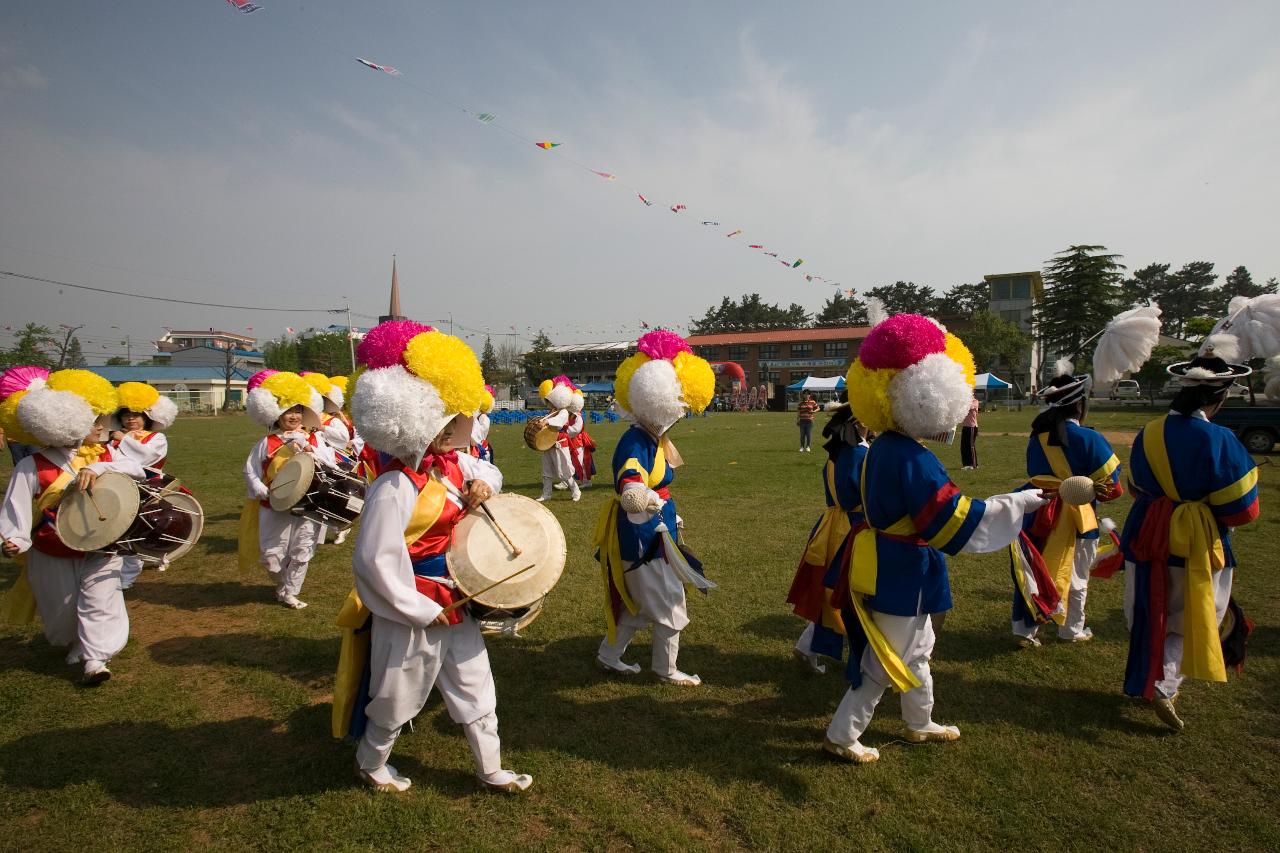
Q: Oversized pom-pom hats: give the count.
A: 11